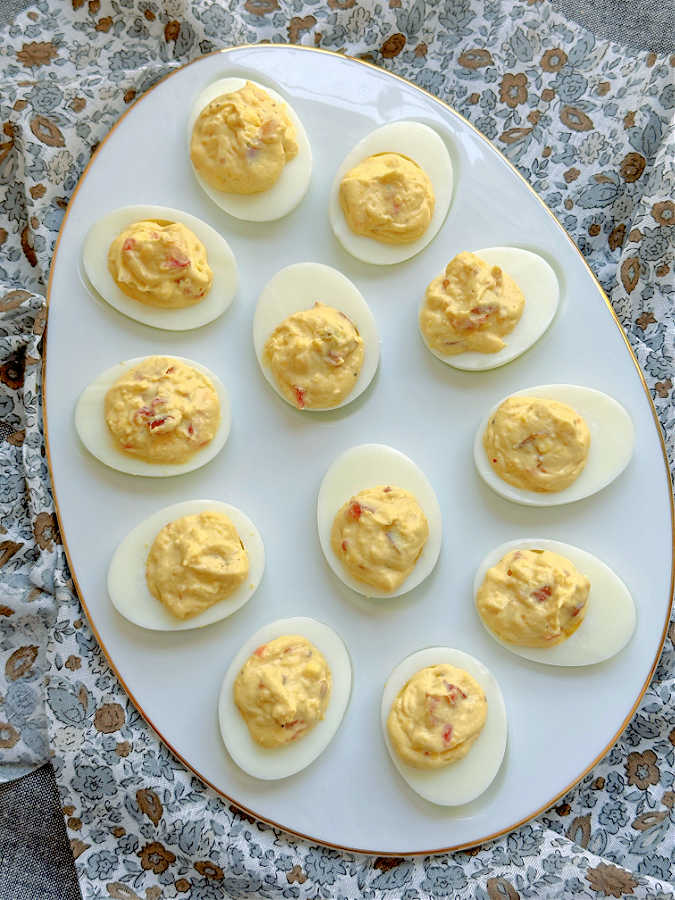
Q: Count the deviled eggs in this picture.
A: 12